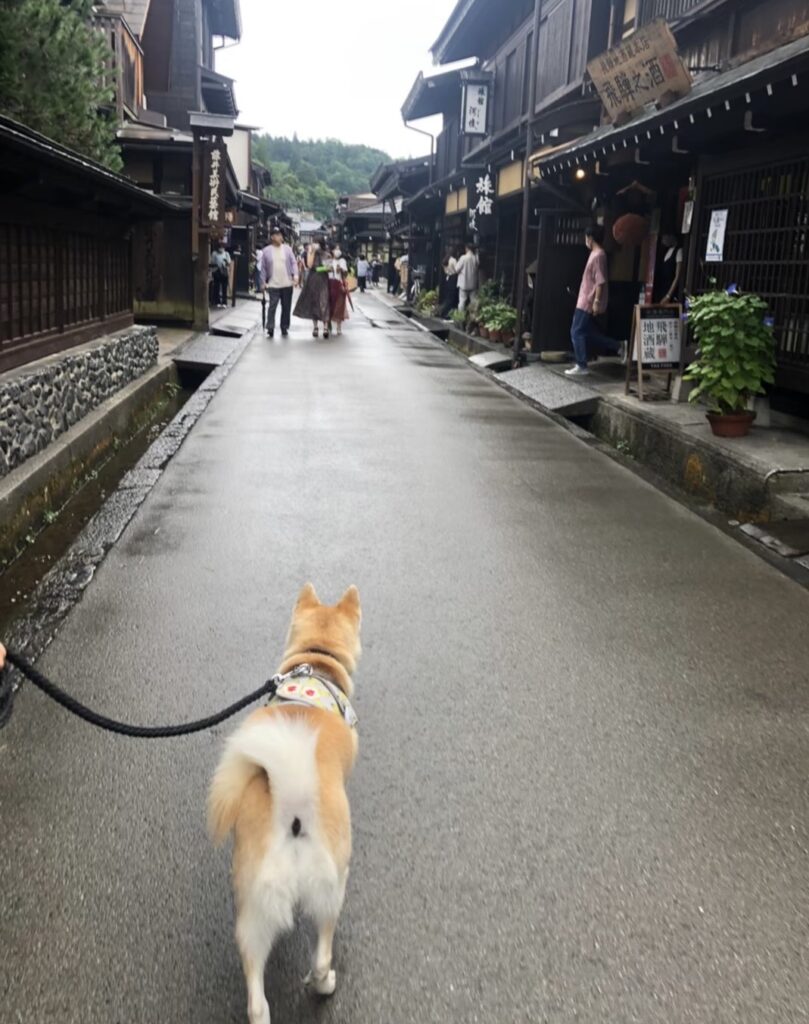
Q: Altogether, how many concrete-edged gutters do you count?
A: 2